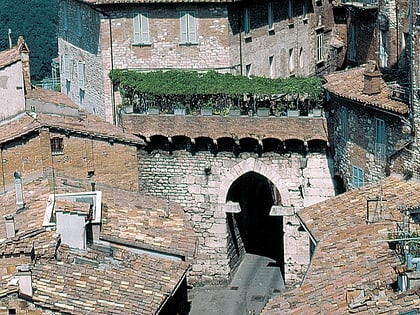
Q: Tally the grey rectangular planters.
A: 8